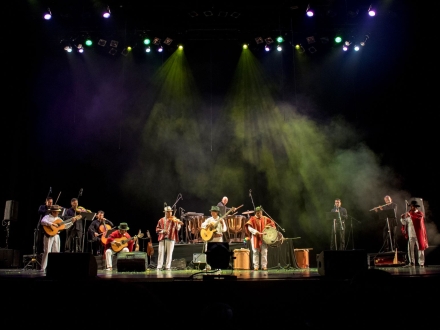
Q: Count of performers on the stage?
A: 12